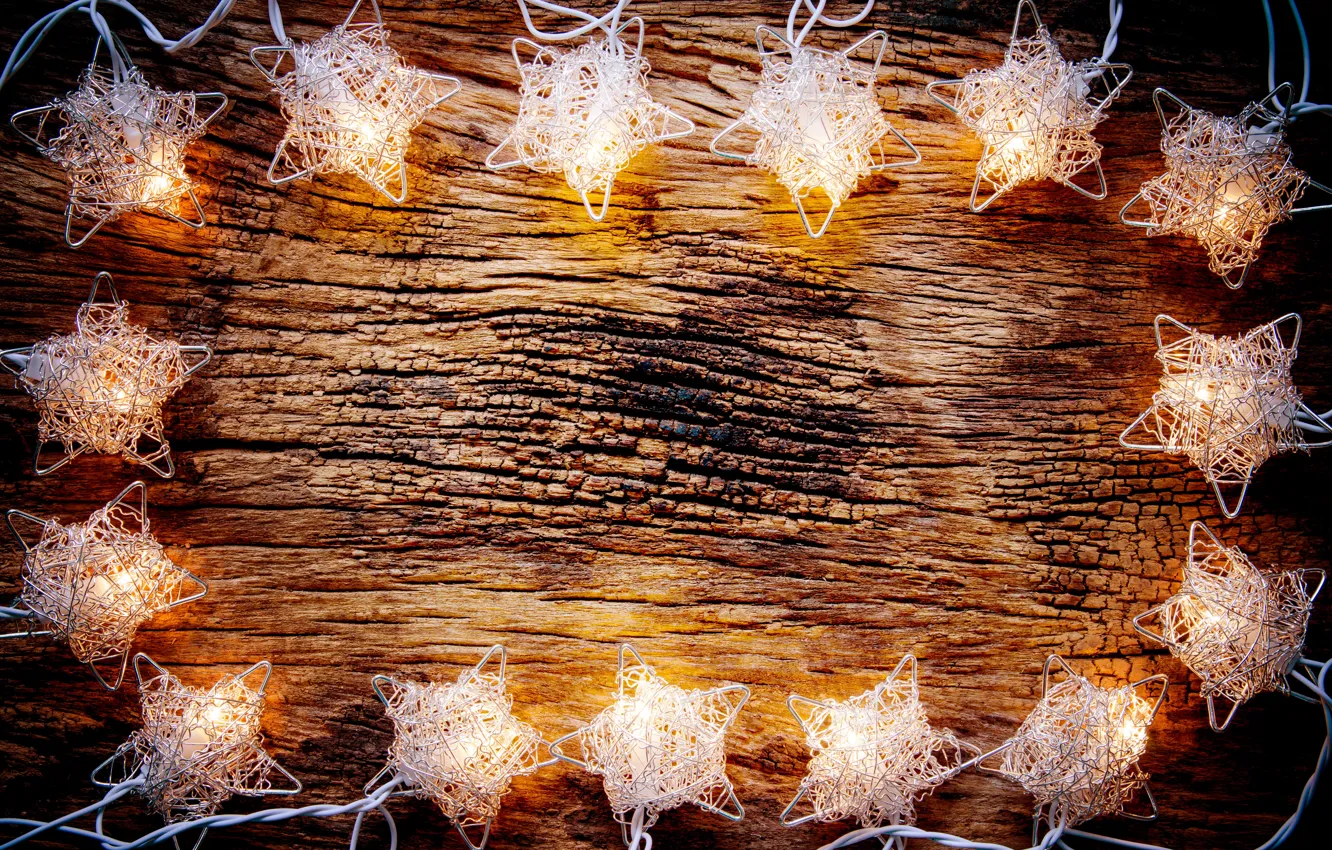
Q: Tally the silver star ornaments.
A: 15